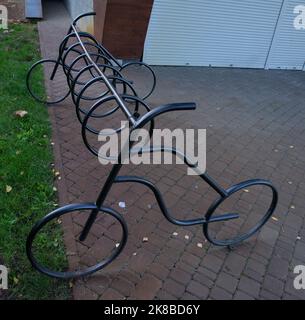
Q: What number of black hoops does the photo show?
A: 10